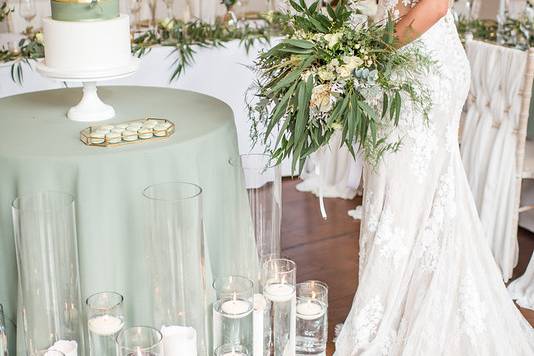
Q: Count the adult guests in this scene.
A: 0